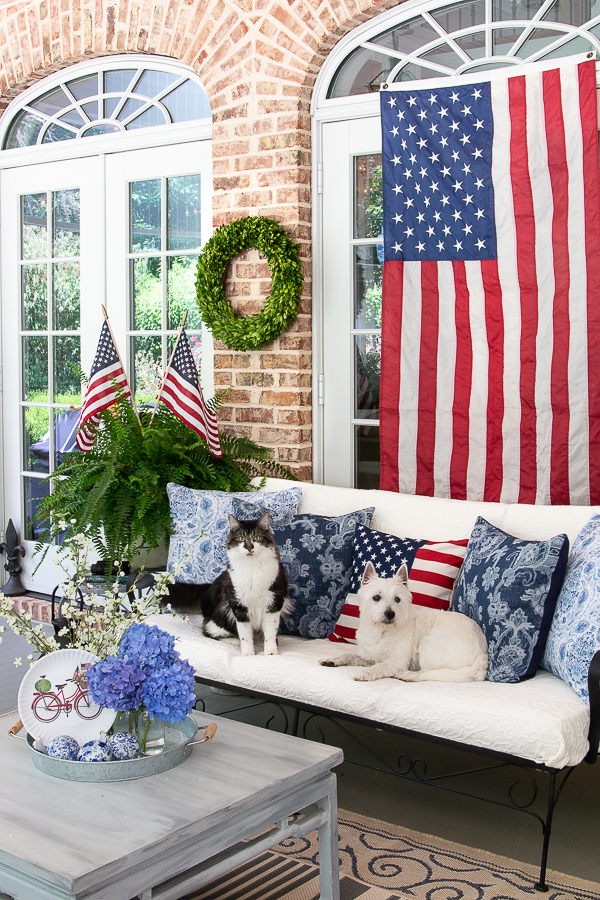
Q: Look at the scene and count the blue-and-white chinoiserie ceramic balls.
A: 3